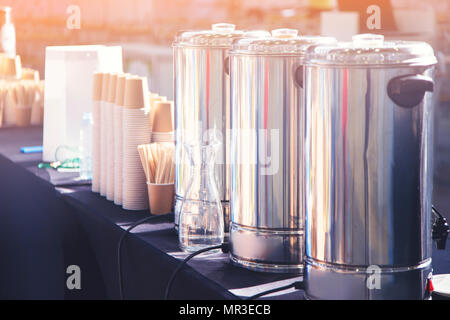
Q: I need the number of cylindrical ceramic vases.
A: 0